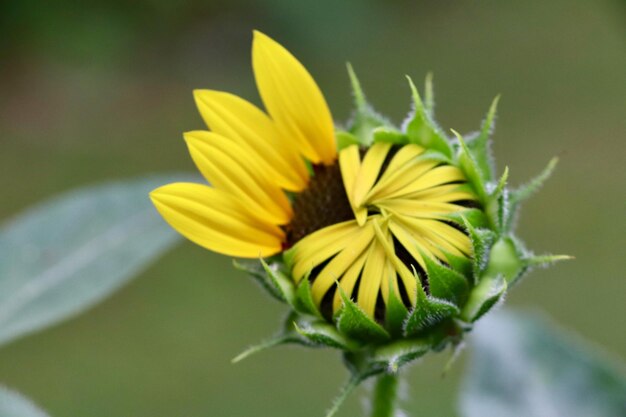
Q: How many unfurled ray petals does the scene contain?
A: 4